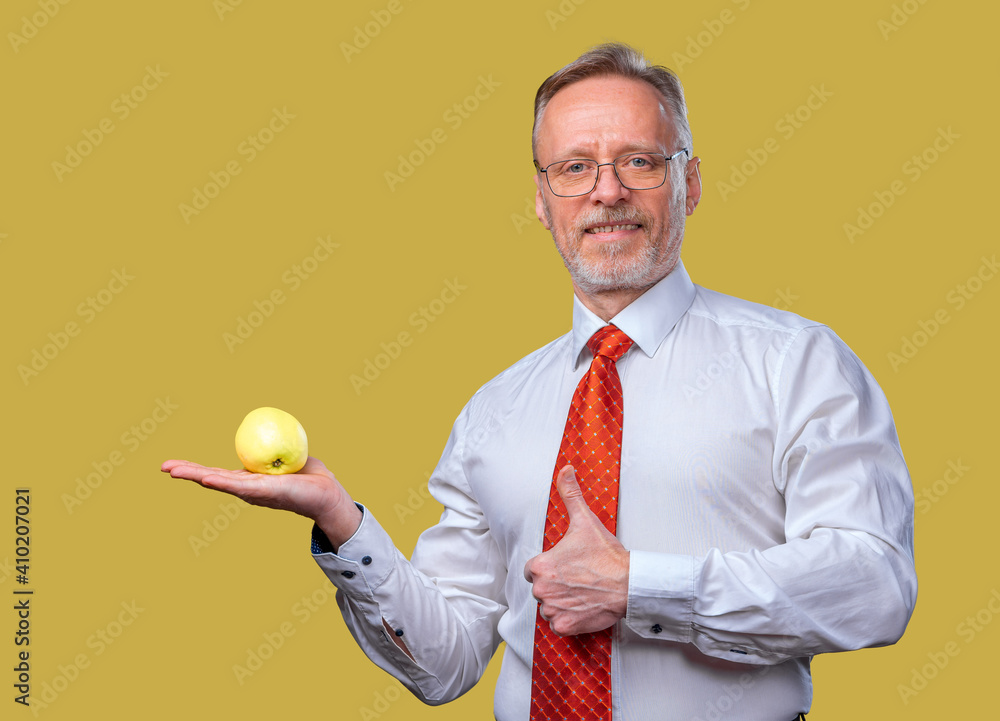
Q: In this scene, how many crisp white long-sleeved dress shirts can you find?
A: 1